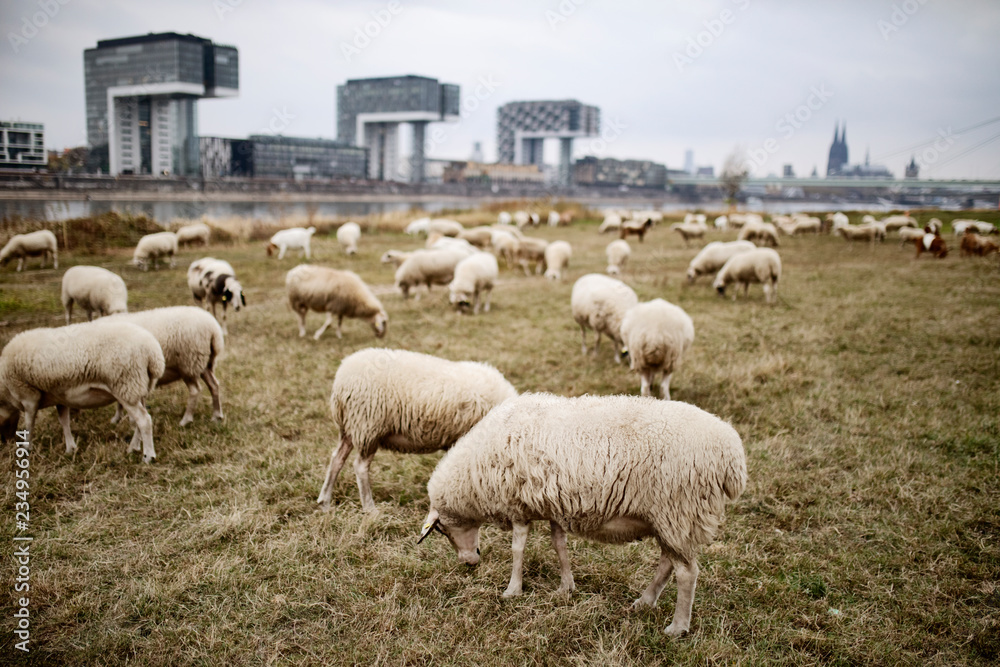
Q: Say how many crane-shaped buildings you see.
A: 3